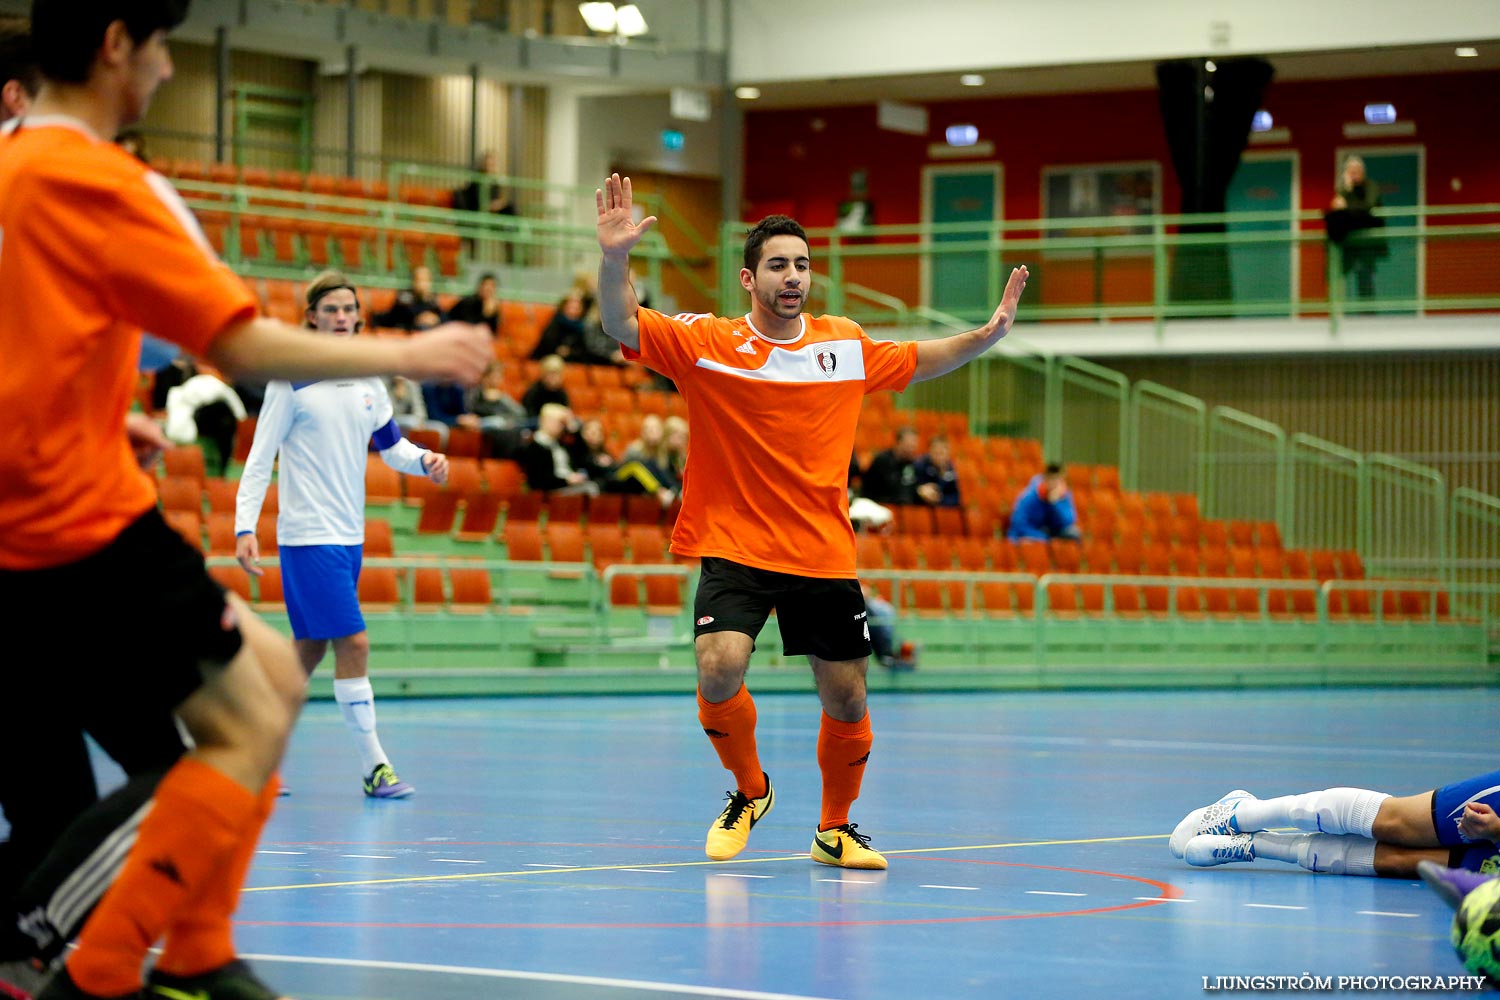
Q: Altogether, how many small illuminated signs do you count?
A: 4